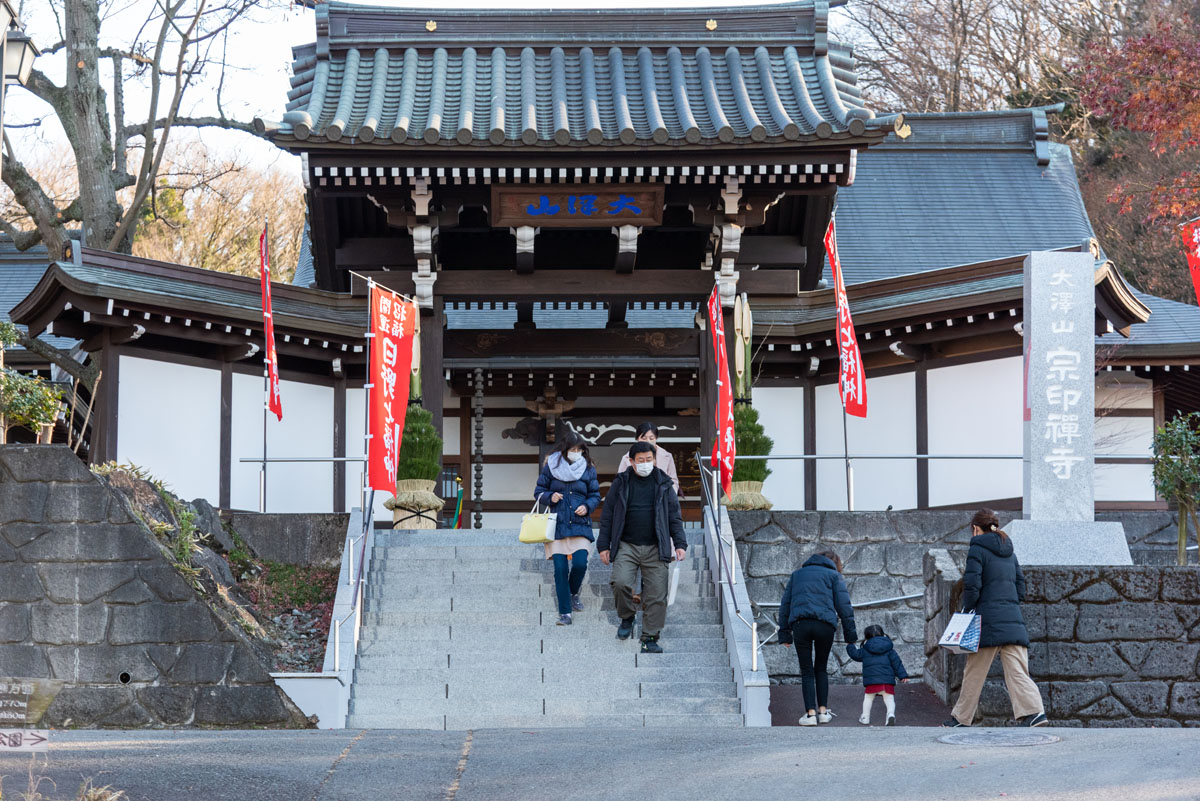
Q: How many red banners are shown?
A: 5